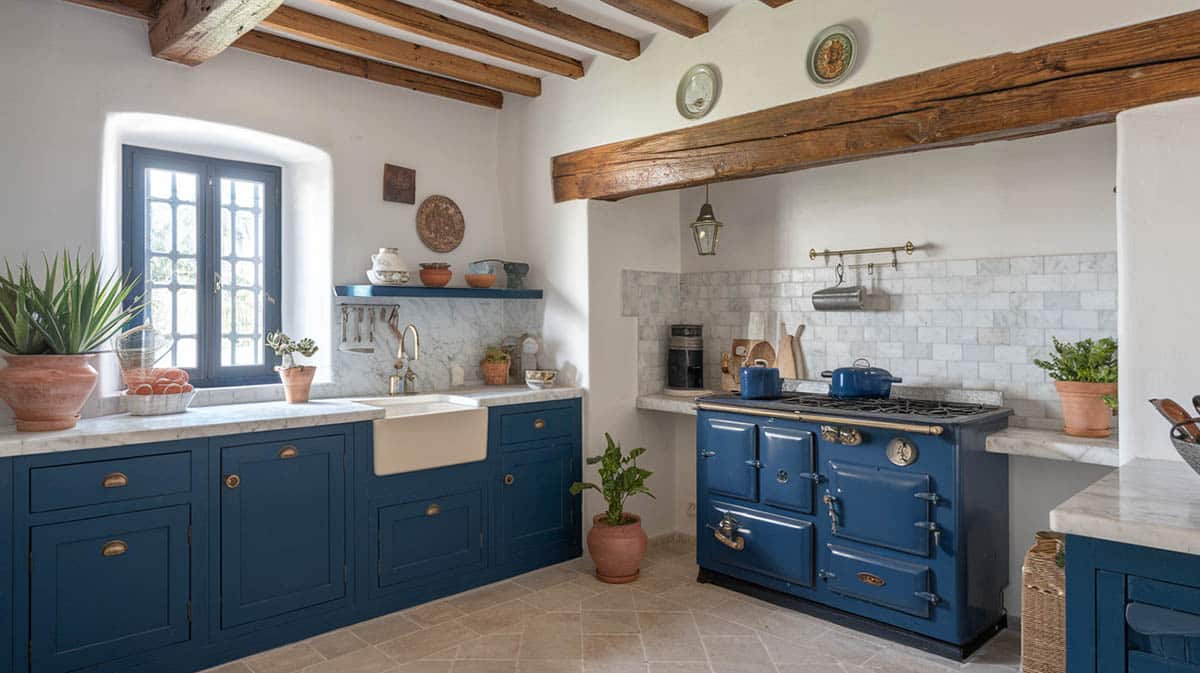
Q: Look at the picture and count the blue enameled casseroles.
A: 2